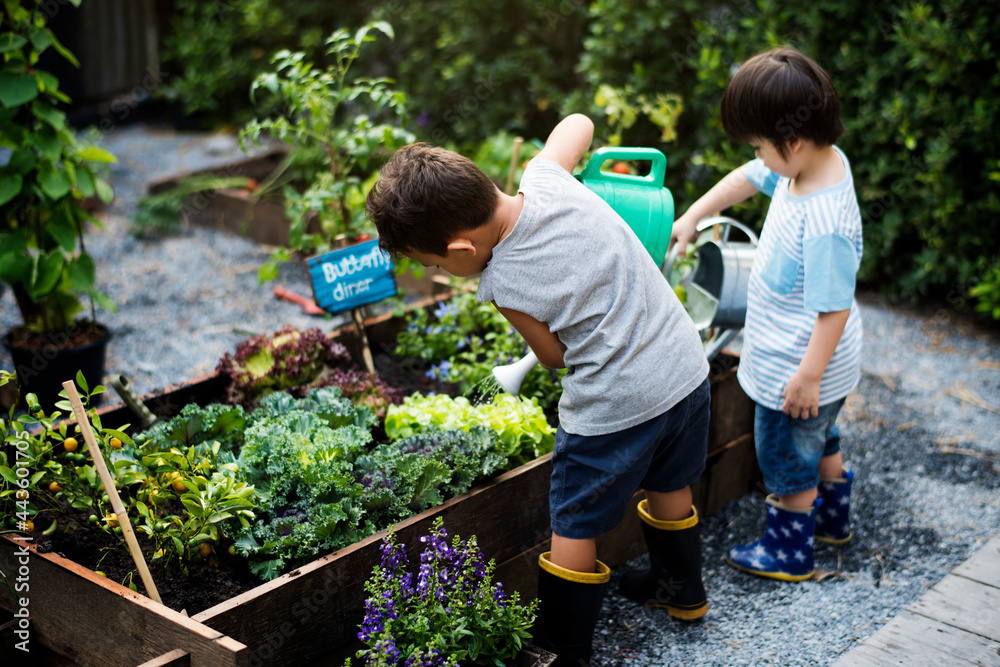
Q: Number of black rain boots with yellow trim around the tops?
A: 2